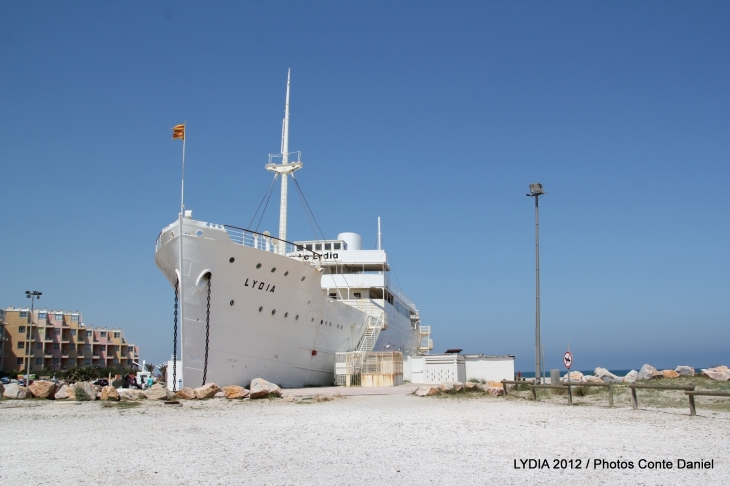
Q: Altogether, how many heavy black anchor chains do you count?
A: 2